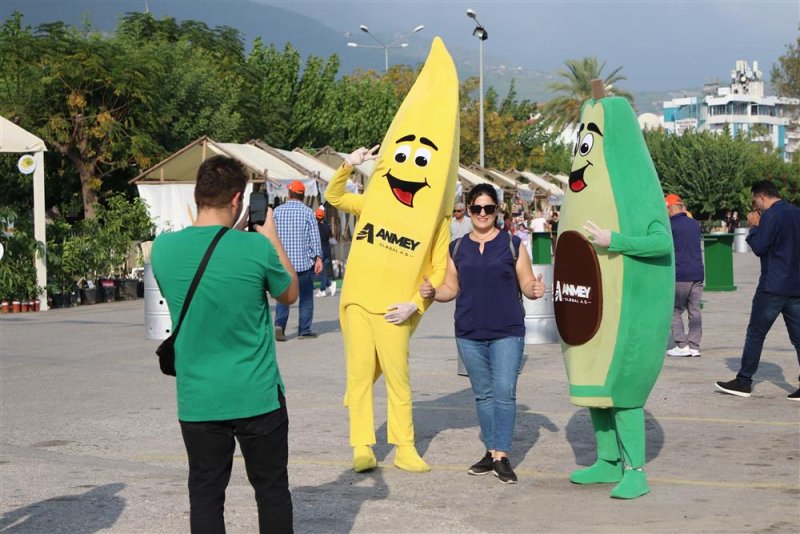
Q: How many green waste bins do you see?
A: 2